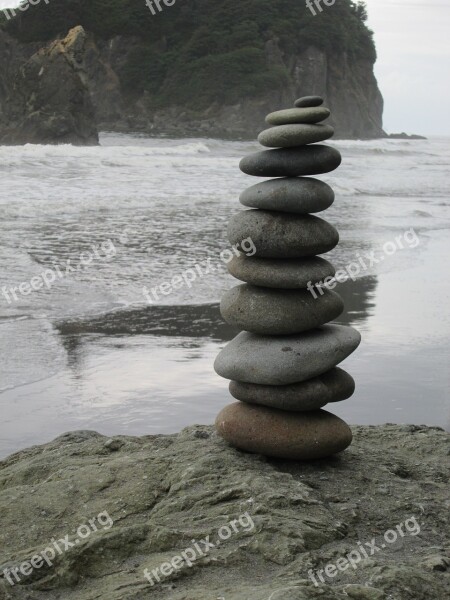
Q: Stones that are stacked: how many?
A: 11